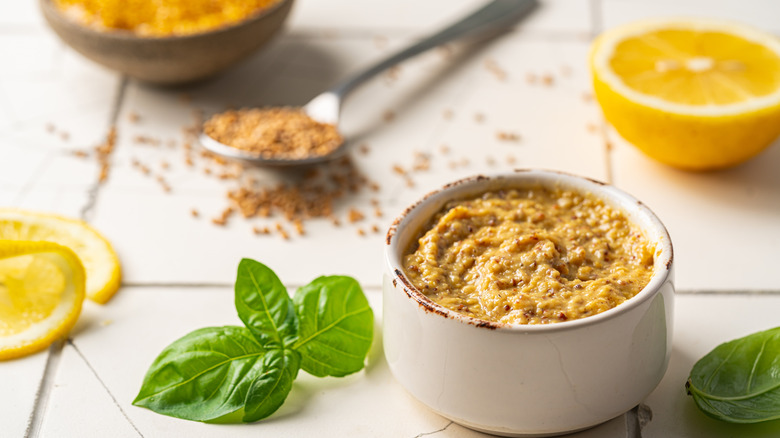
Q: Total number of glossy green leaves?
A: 5